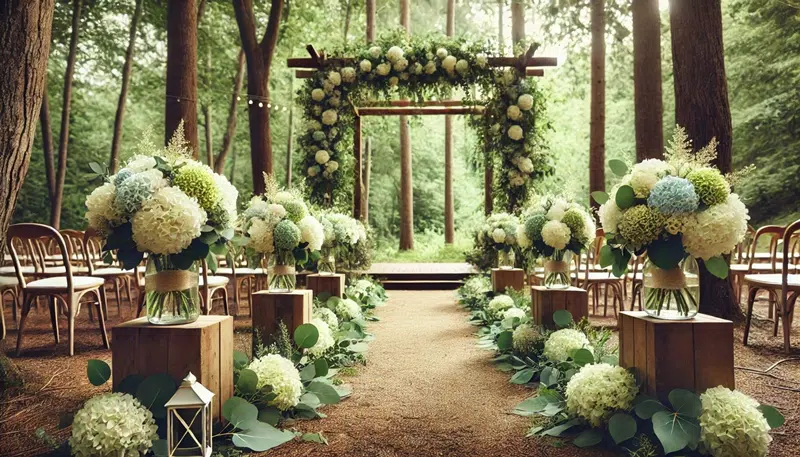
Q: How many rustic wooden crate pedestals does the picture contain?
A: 6